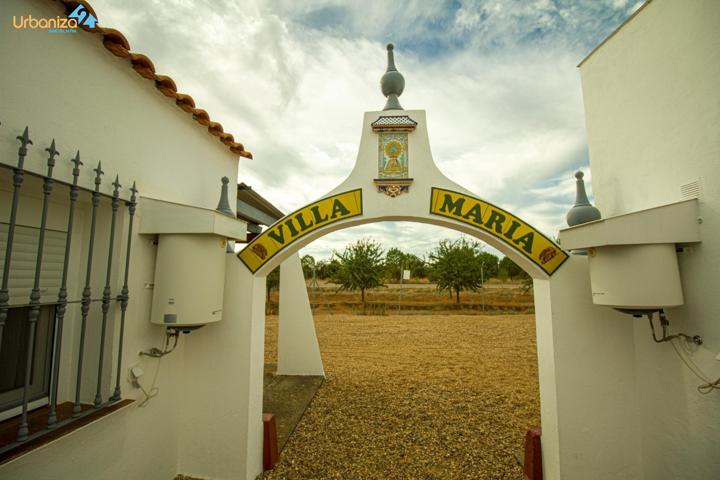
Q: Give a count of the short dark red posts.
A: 2